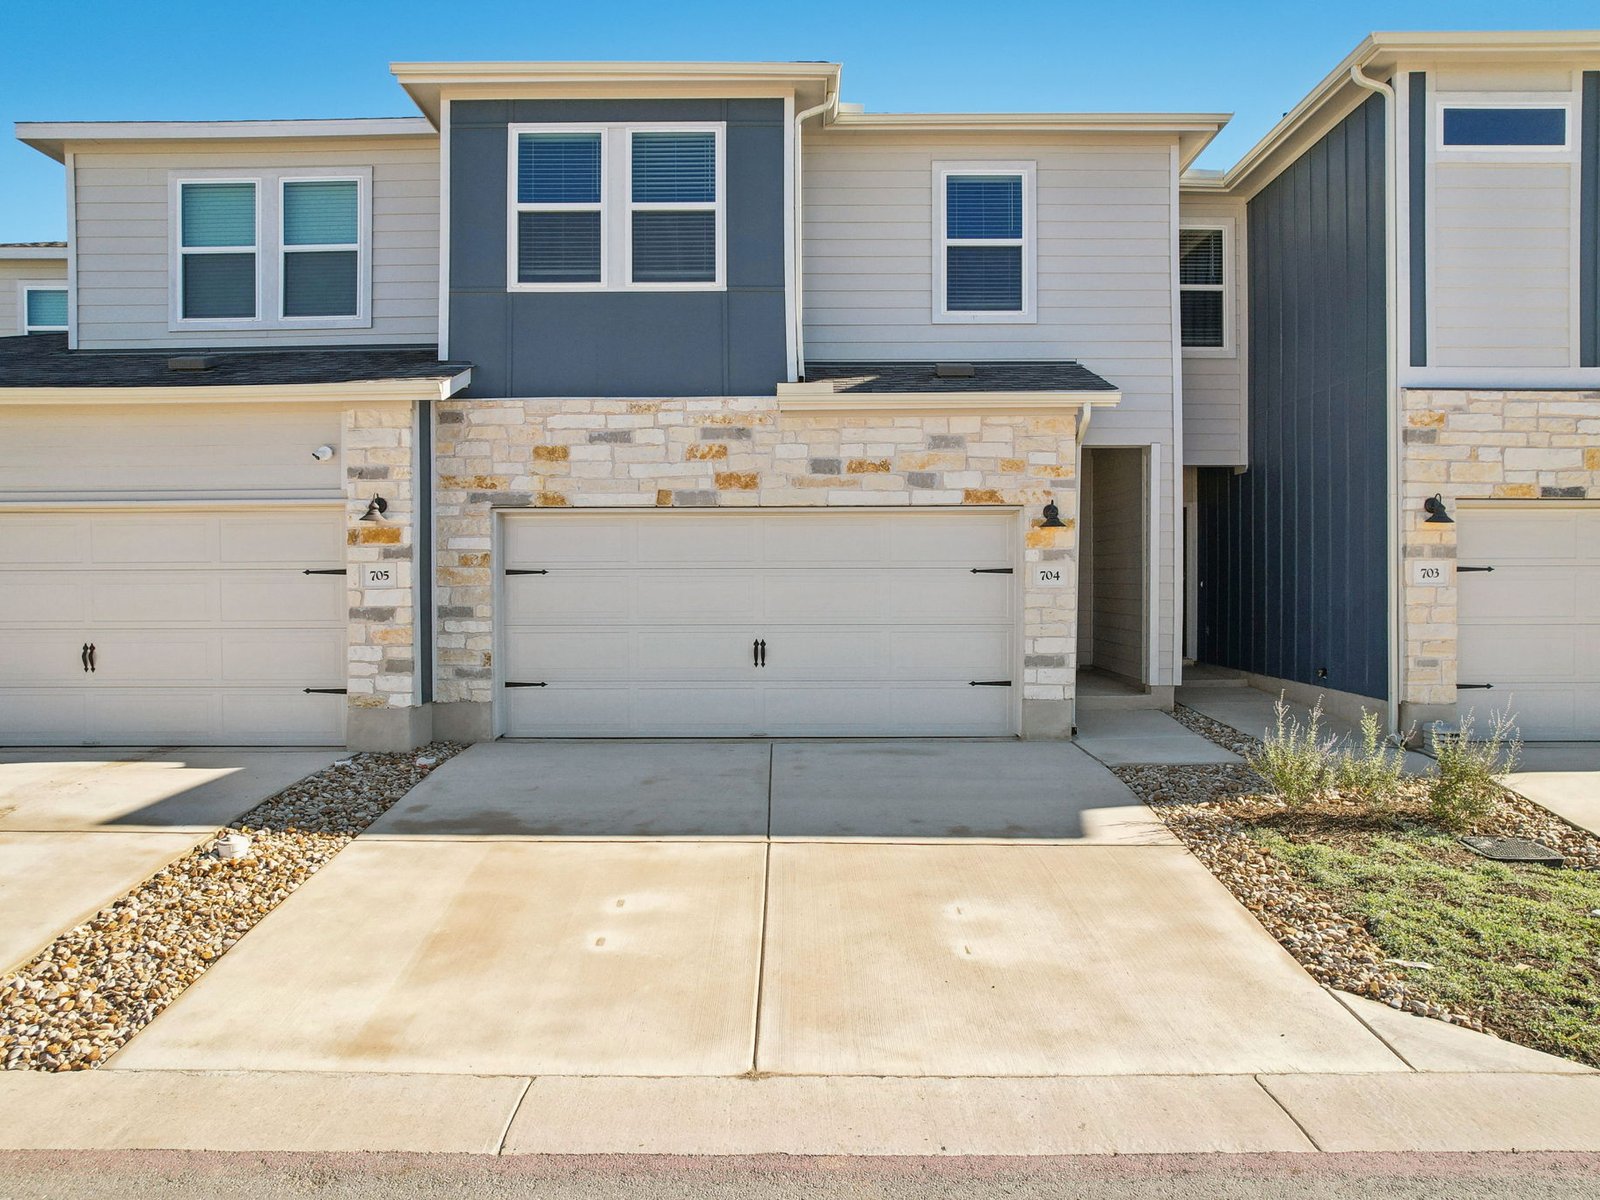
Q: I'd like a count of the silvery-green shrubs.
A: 3